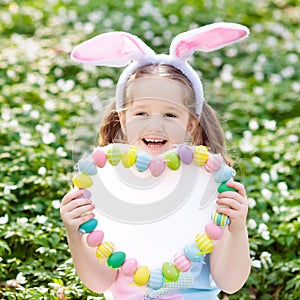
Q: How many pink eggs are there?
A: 7